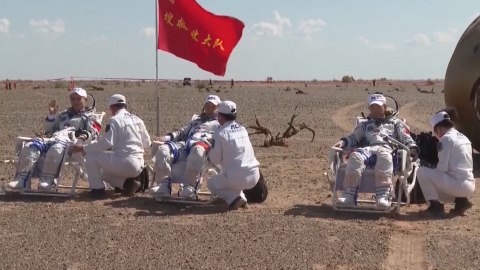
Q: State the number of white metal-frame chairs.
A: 3